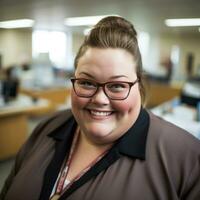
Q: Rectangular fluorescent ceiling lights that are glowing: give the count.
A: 3